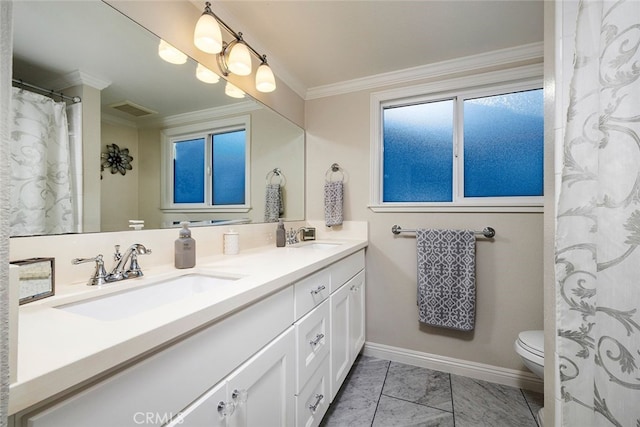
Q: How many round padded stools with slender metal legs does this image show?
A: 0